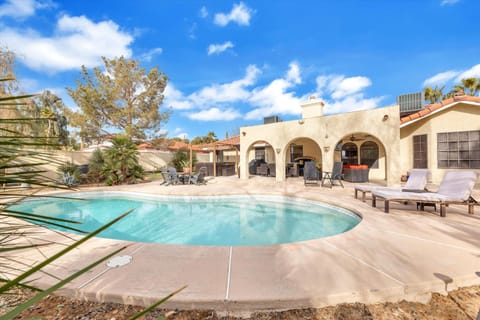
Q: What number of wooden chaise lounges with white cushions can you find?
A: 2